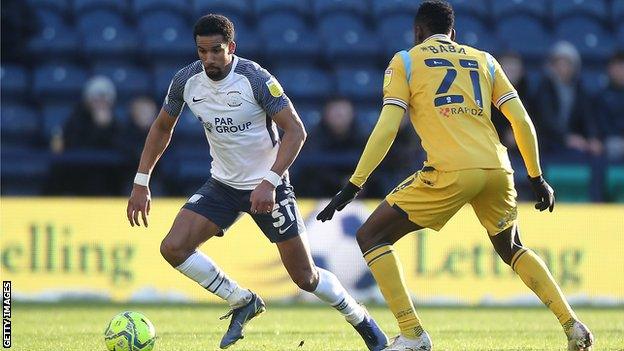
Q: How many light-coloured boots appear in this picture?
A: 2